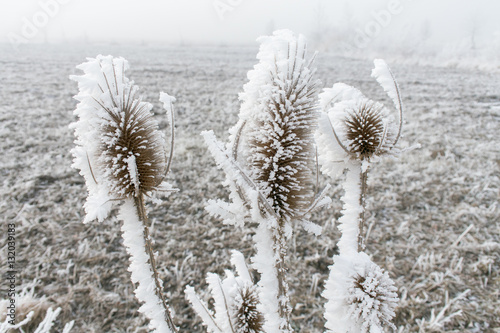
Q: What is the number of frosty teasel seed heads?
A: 5